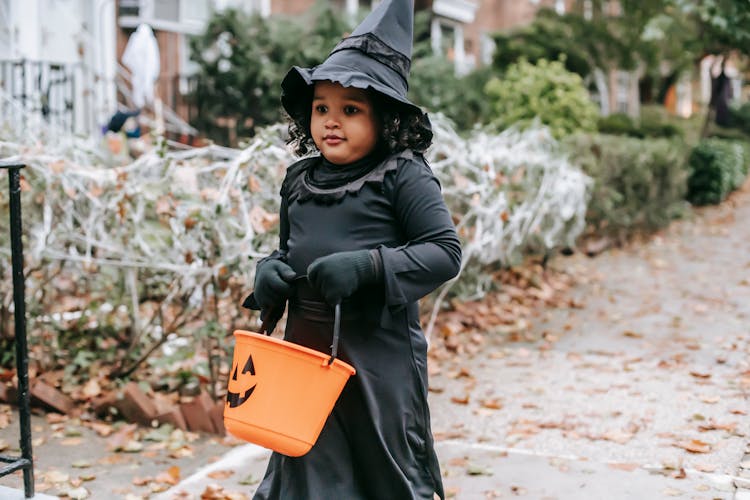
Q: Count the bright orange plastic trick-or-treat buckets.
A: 1